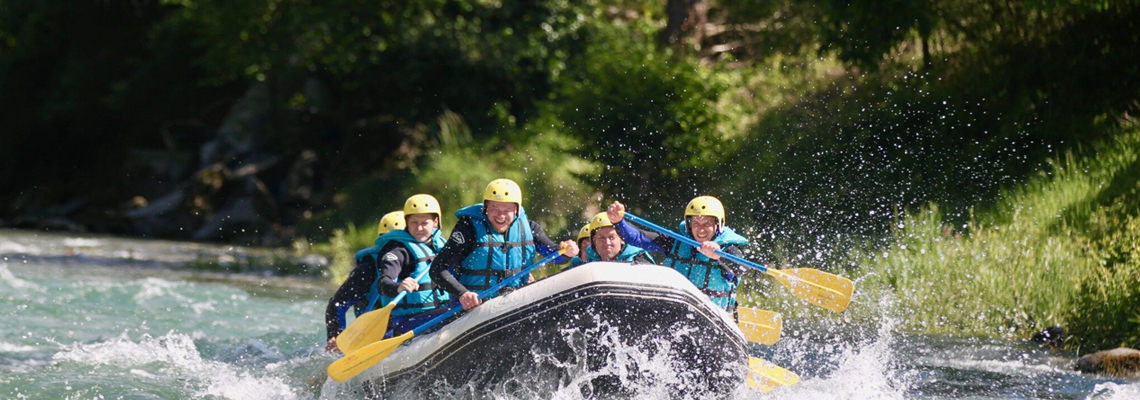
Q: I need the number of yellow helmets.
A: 6